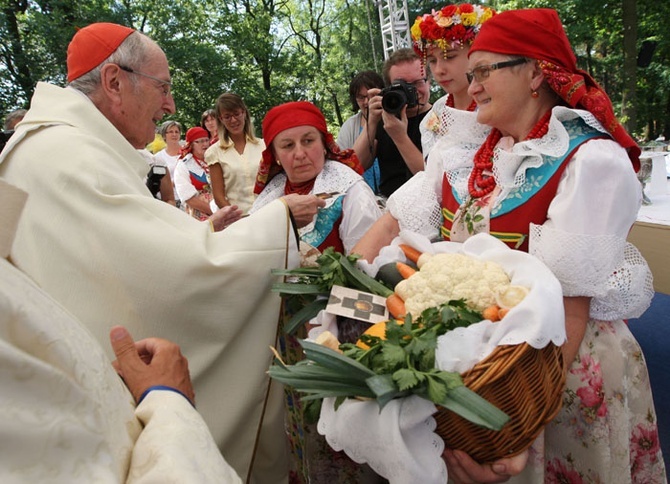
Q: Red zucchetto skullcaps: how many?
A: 1